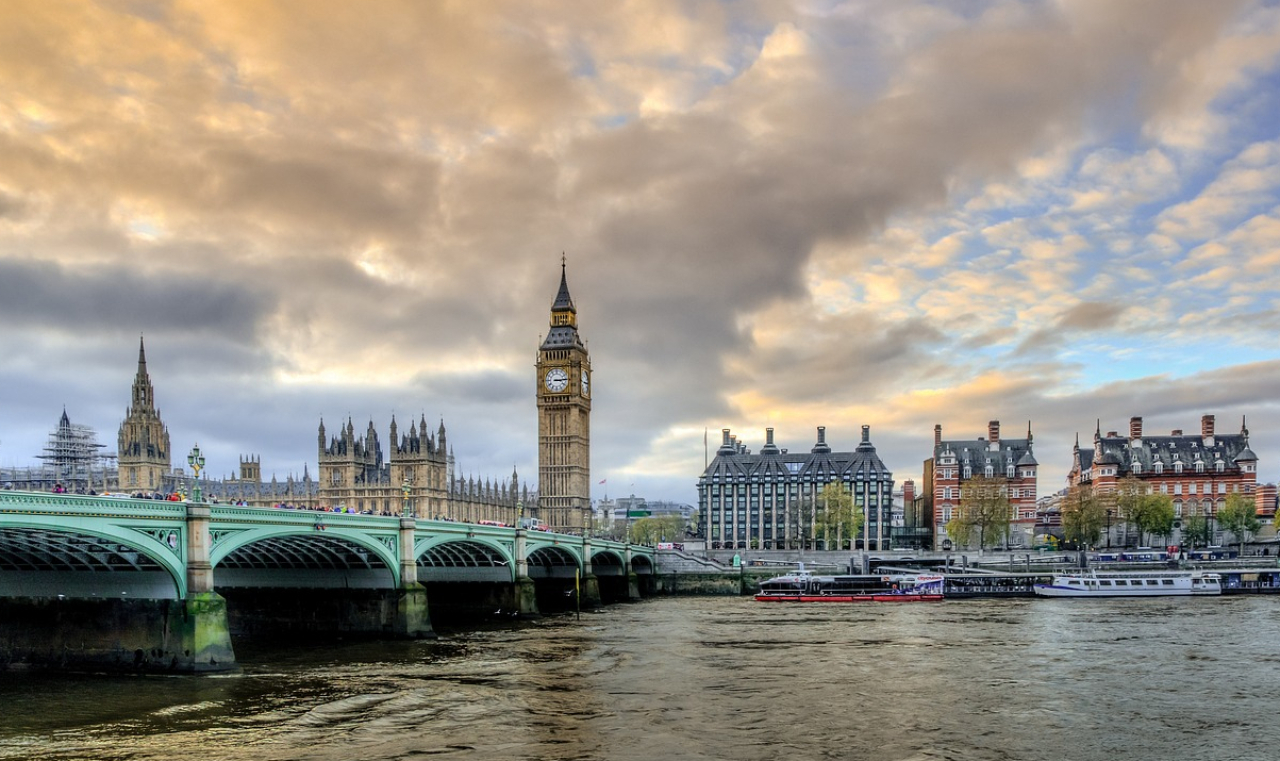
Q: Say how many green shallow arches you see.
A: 6